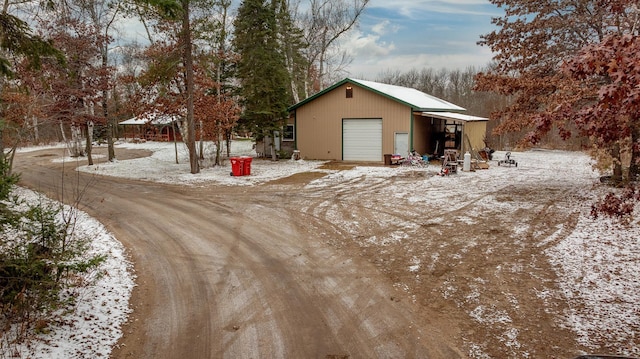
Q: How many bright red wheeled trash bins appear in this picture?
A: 2